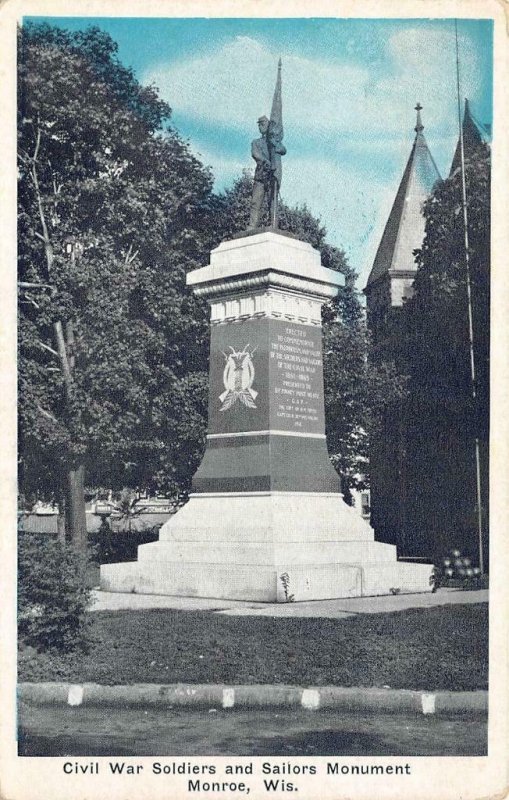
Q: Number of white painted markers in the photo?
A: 4